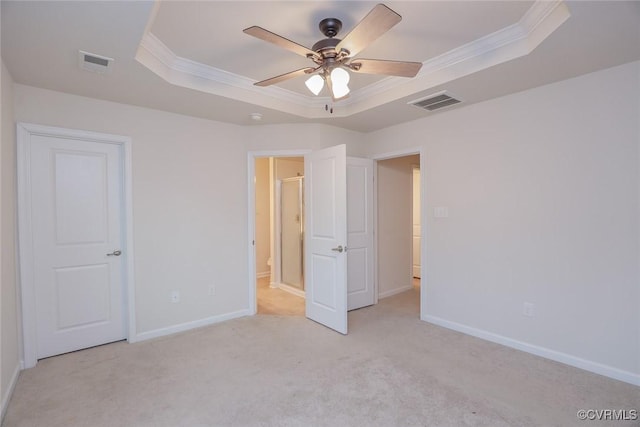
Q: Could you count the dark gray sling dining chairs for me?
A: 0